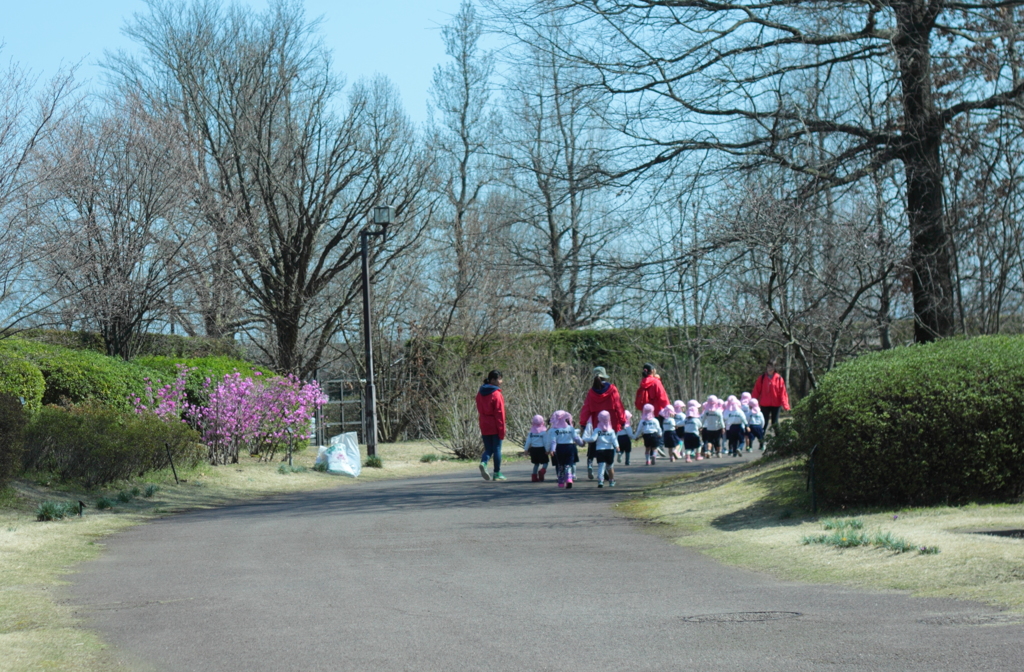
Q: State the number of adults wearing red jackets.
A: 4